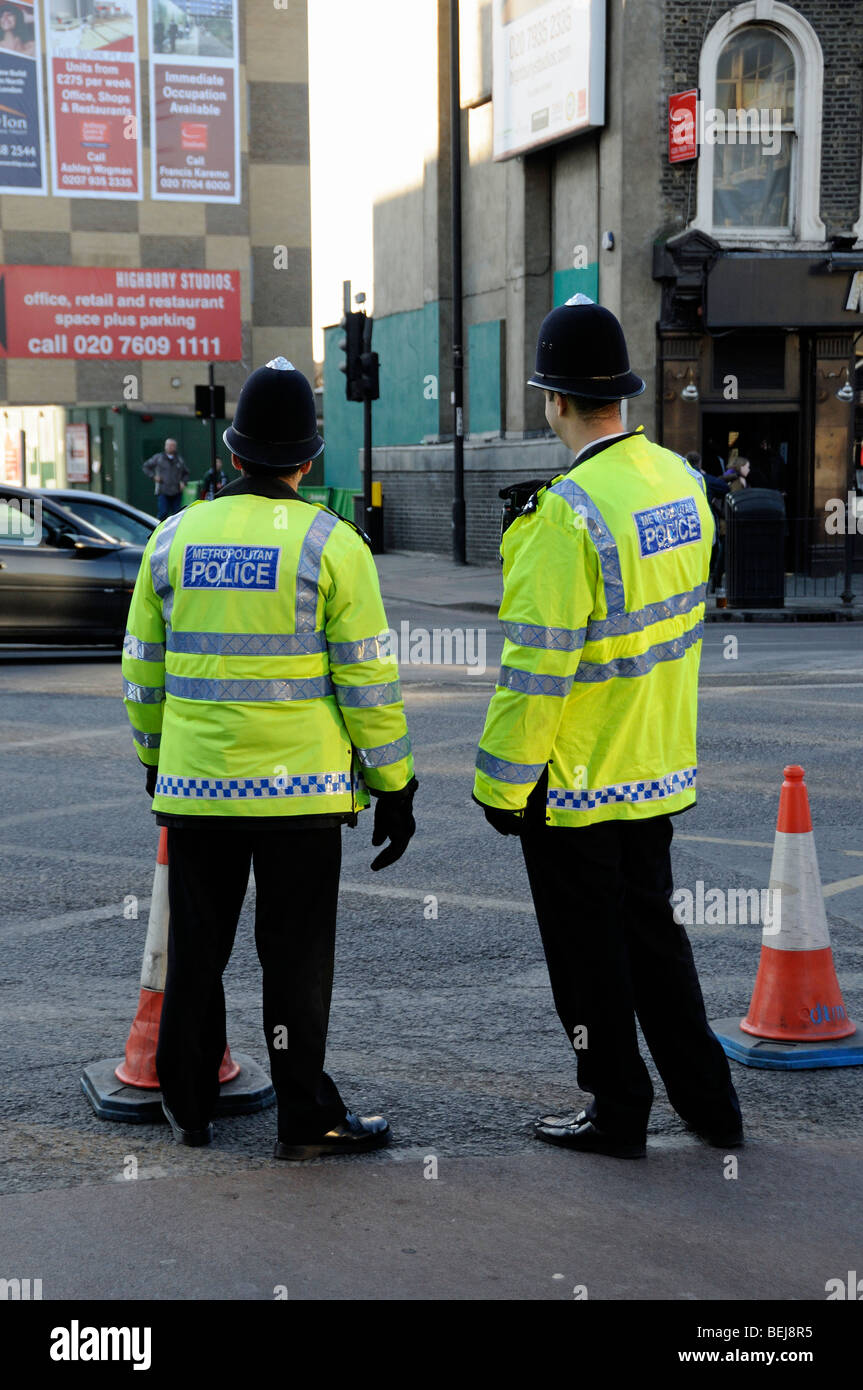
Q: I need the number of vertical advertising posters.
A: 3